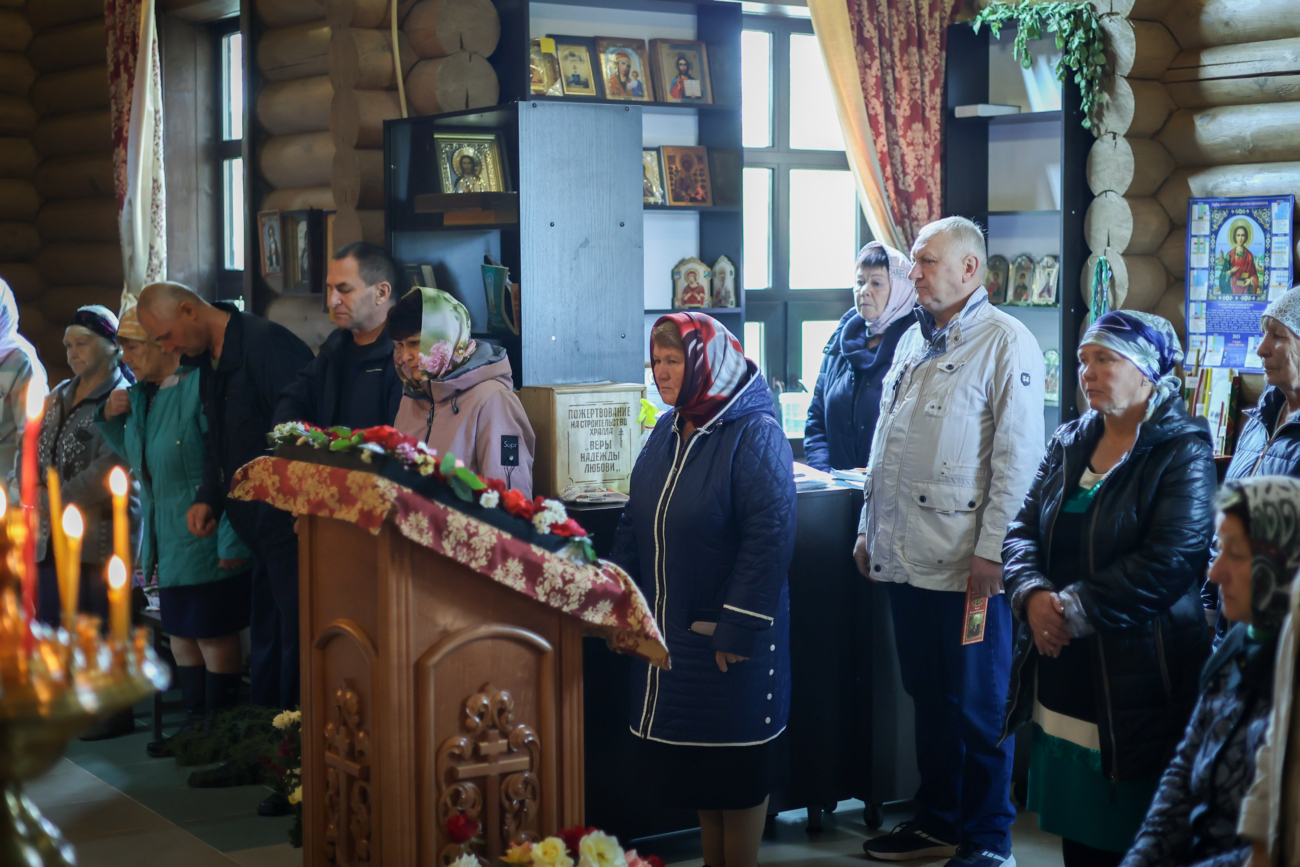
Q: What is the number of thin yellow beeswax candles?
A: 4